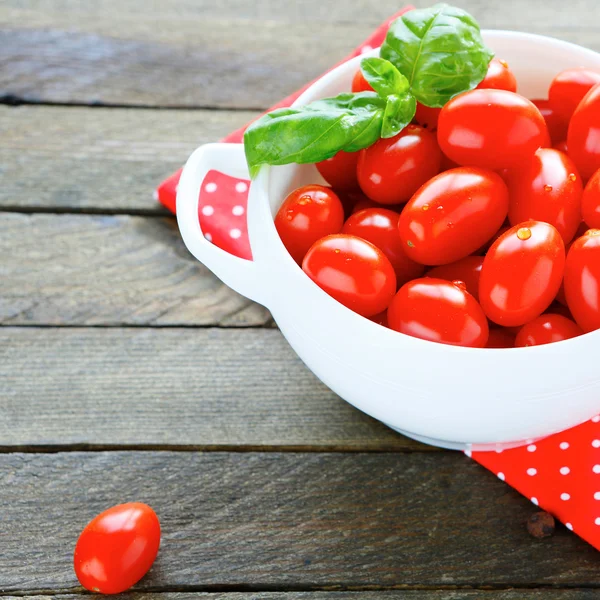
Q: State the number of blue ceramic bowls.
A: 0